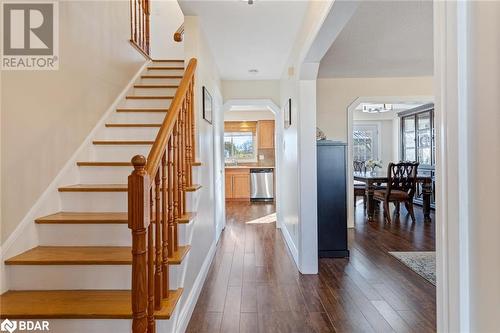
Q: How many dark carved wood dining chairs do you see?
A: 2